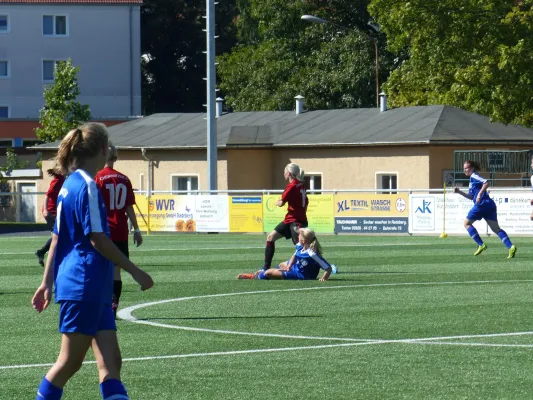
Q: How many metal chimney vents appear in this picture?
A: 3